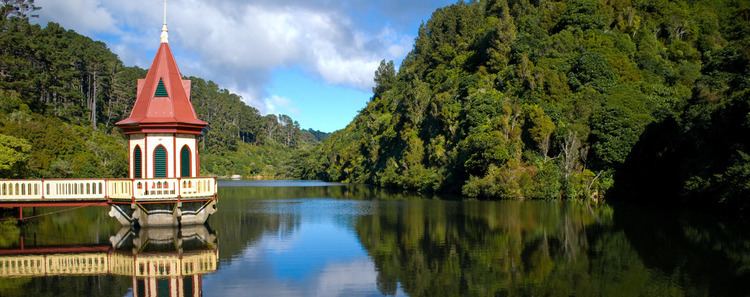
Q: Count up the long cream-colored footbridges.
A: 1